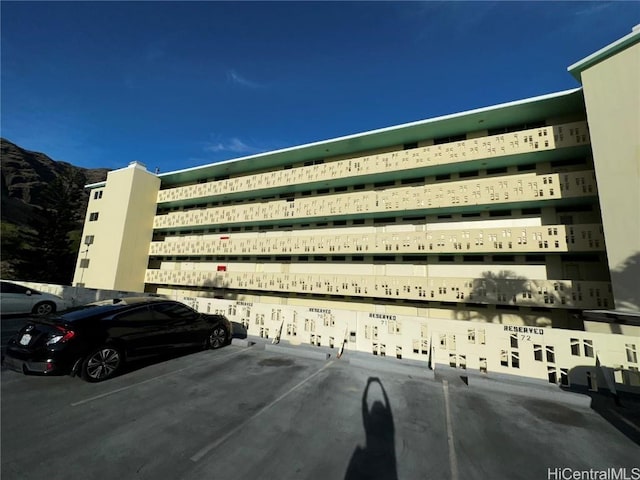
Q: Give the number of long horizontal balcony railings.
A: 4